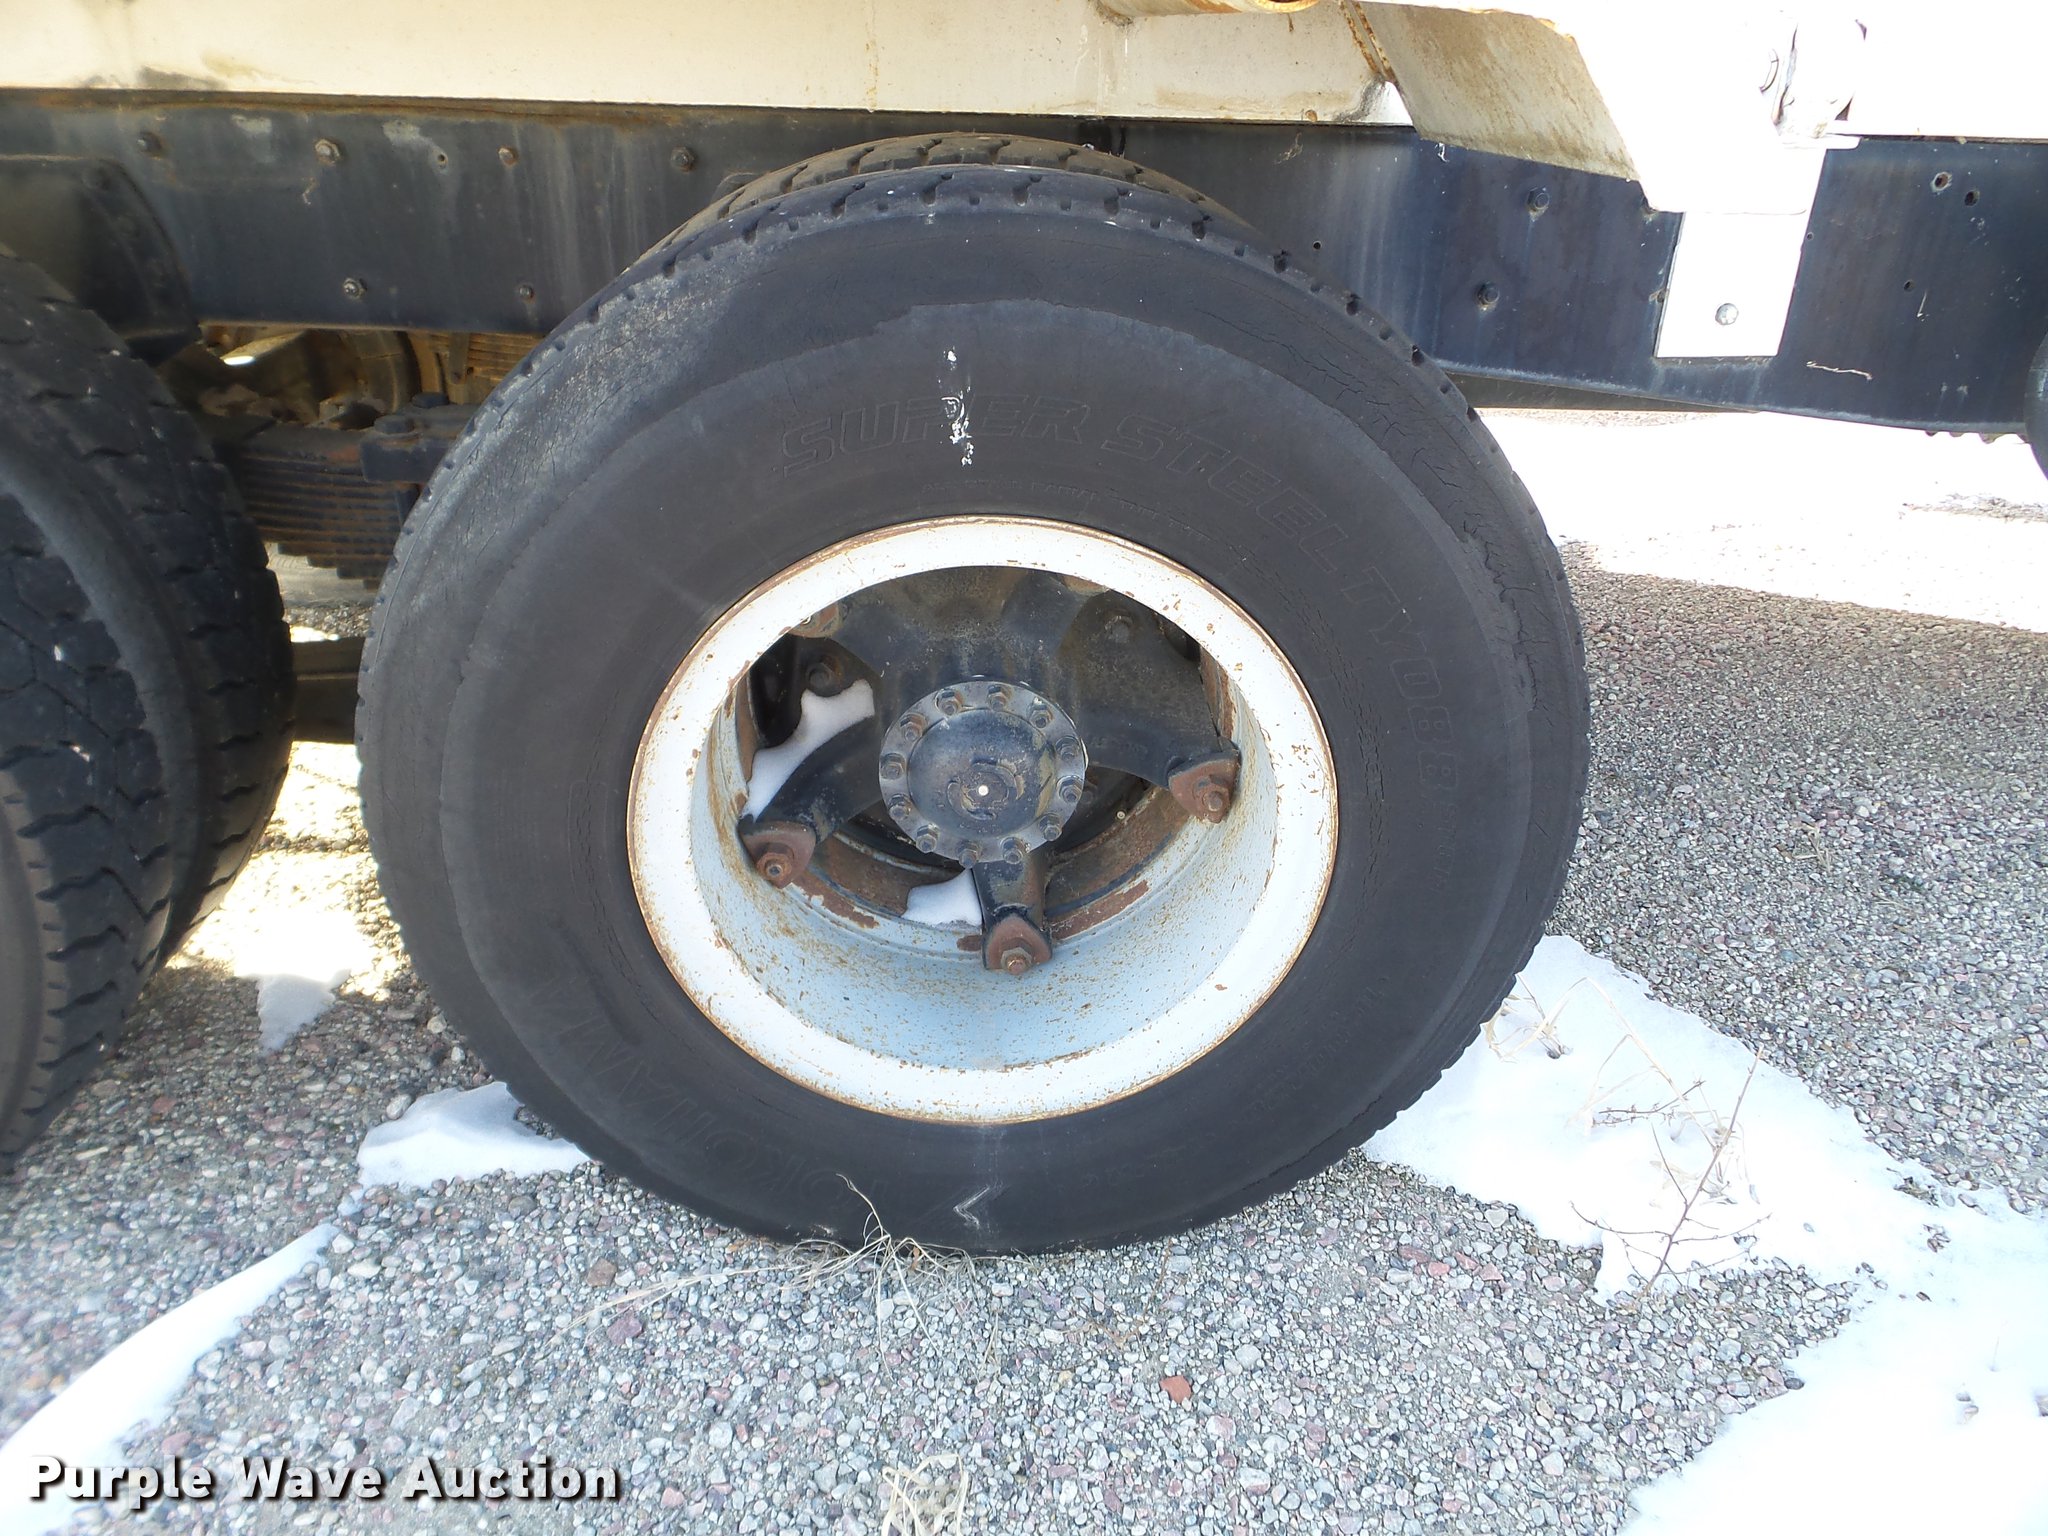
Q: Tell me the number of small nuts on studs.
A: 12